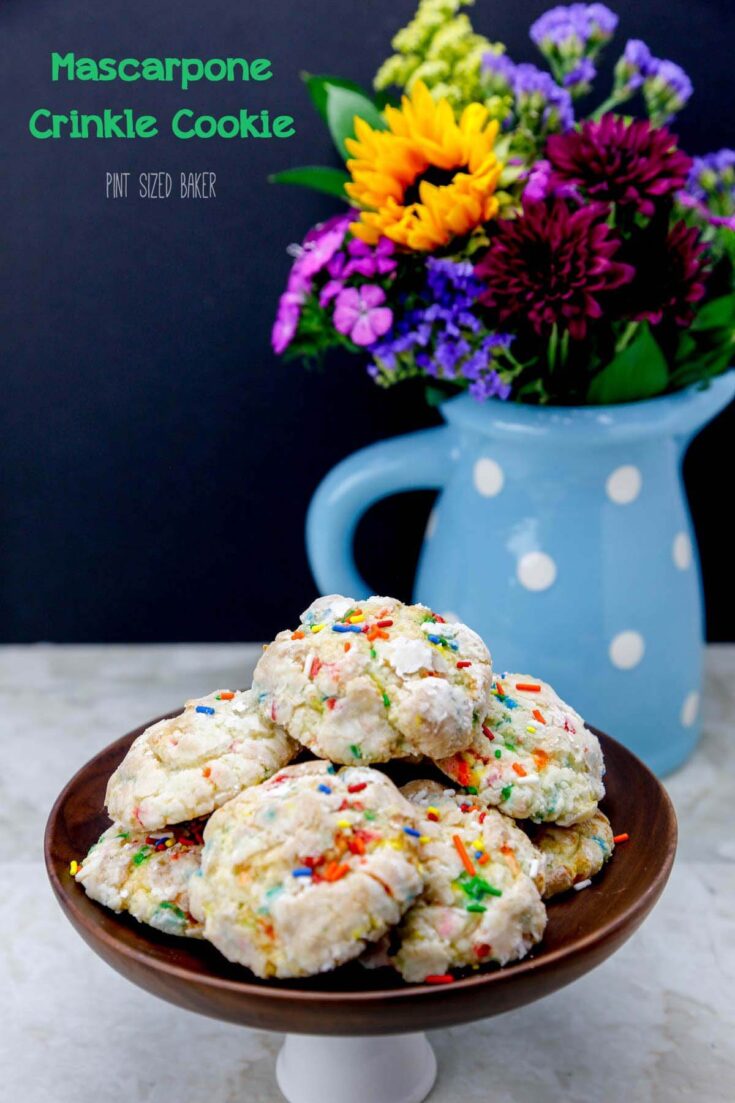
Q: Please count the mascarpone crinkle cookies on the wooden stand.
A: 7